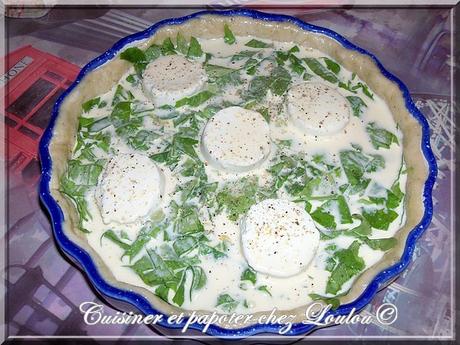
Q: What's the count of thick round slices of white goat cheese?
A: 5